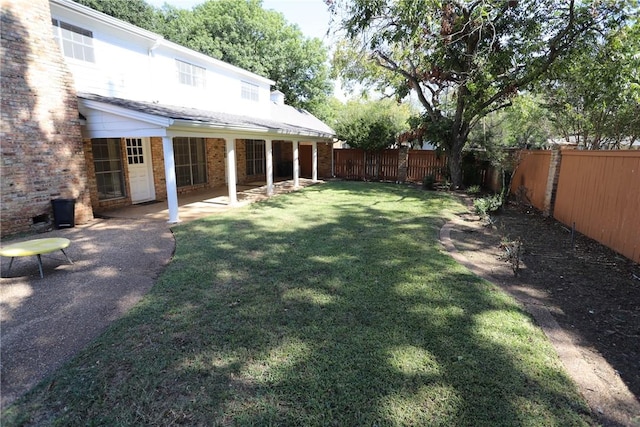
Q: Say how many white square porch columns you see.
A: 5